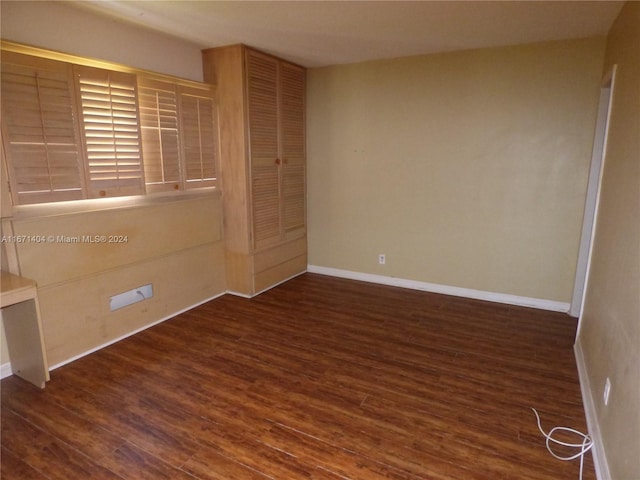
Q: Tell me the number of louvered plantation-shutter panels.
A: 4